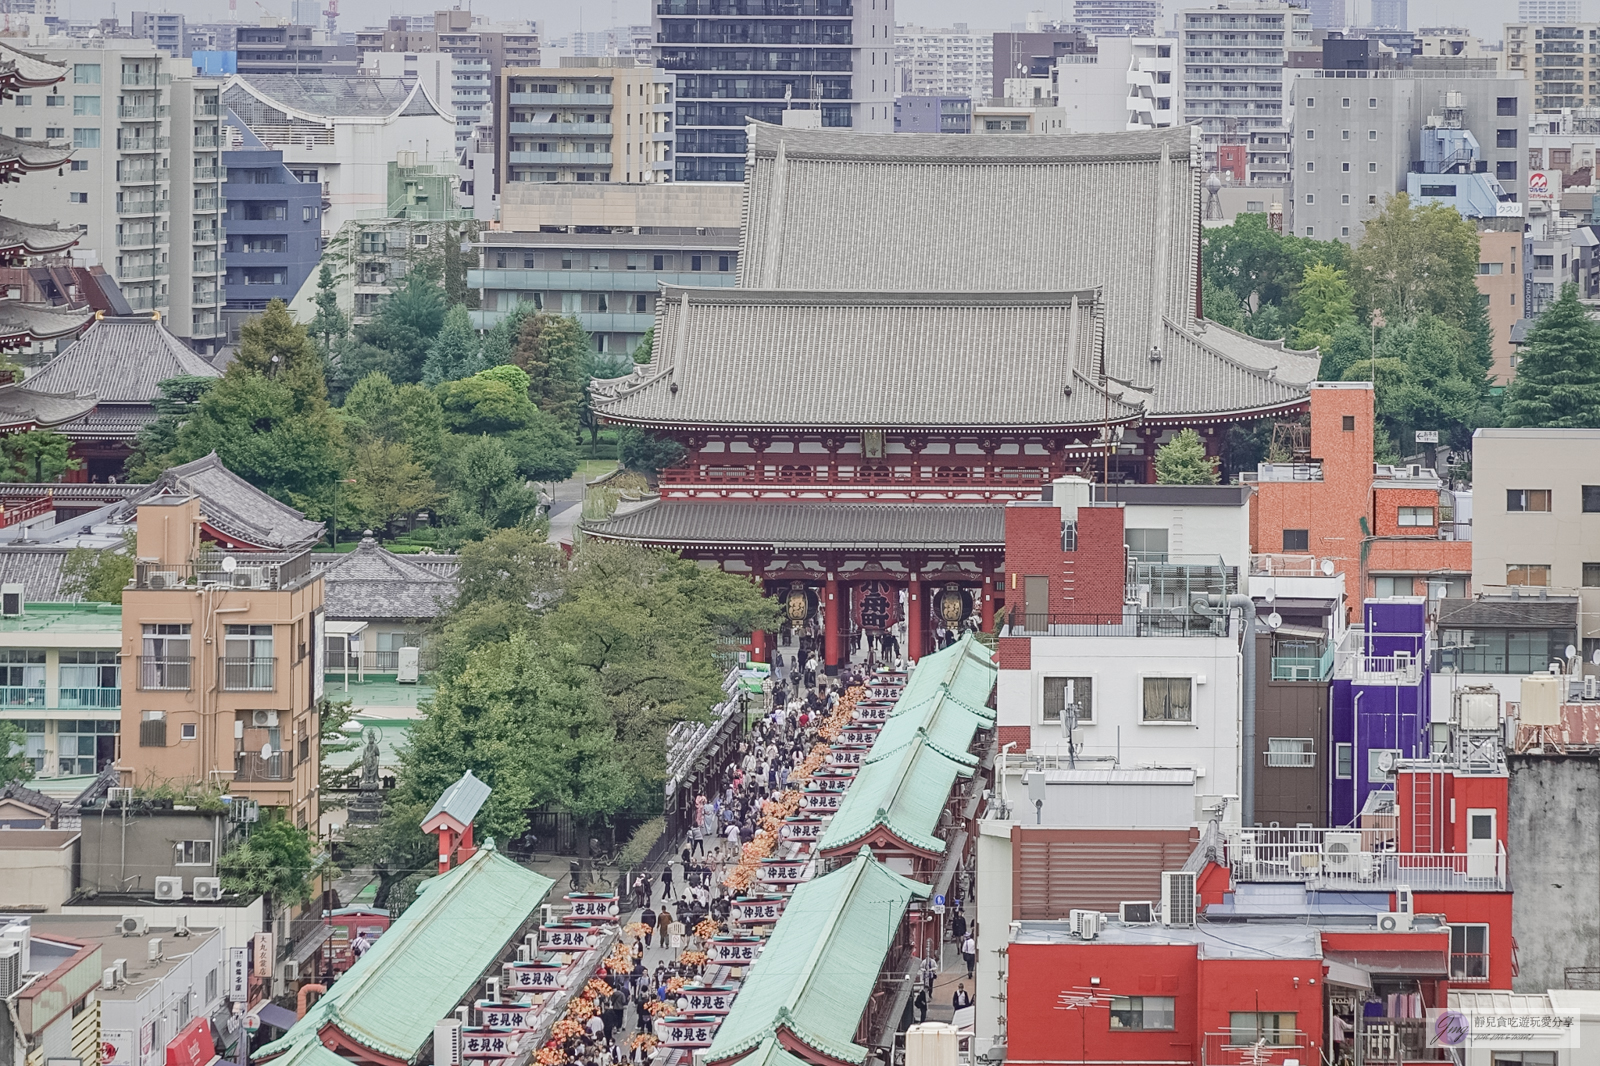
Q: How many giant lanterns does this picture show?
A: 3